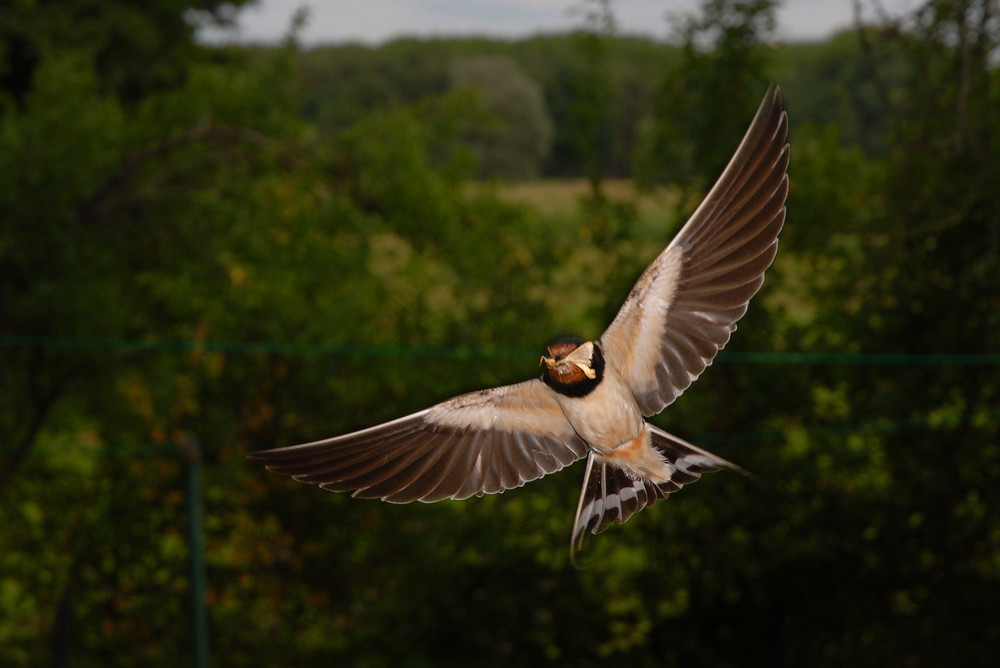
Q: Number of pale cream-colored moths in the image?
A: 1